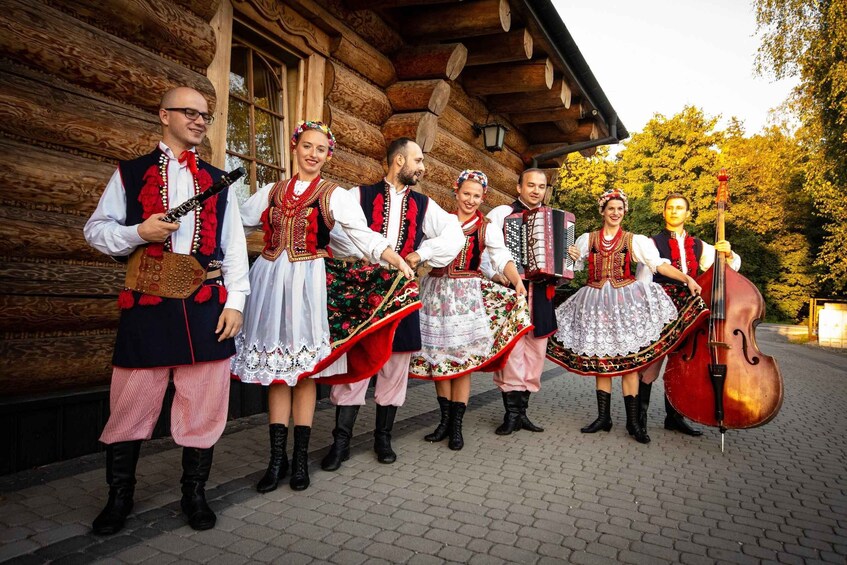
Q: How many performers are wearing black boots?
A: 7